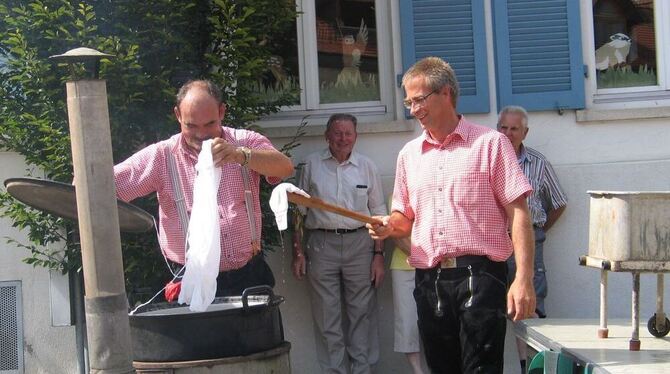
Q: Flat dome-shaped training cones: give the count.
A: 0